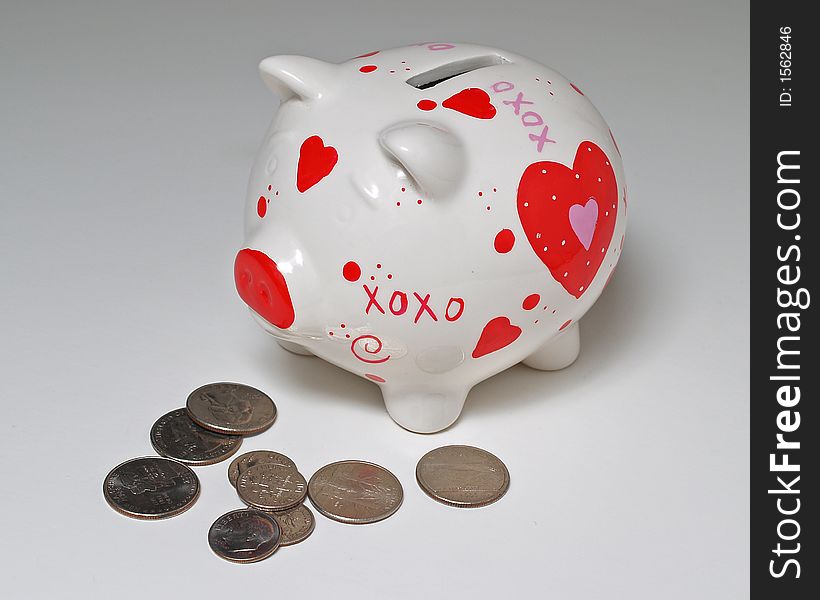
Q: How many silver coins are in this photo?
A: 9